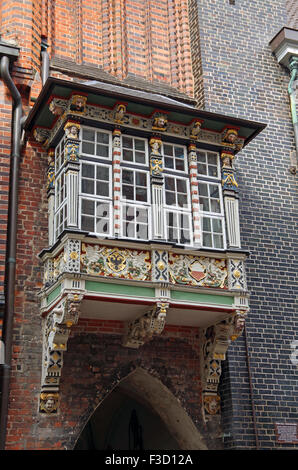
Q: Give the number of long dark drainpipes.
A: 1